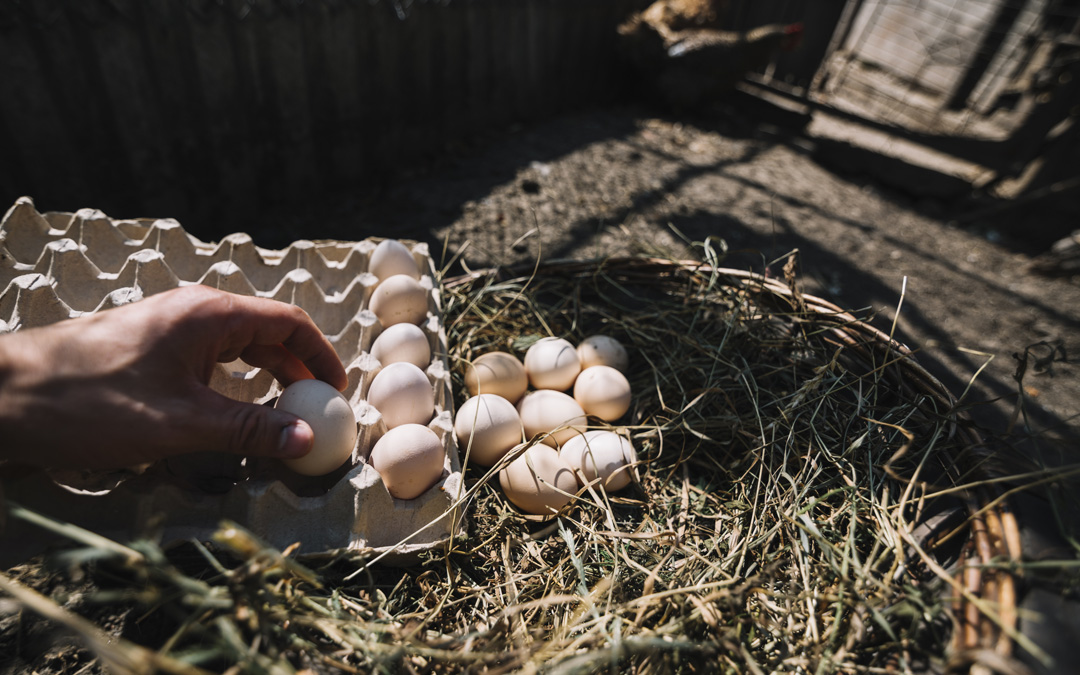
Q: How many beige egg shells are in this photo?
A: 14